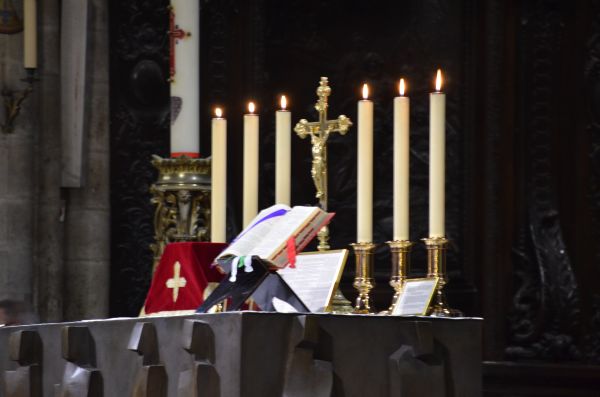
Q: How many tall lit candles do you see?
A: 6